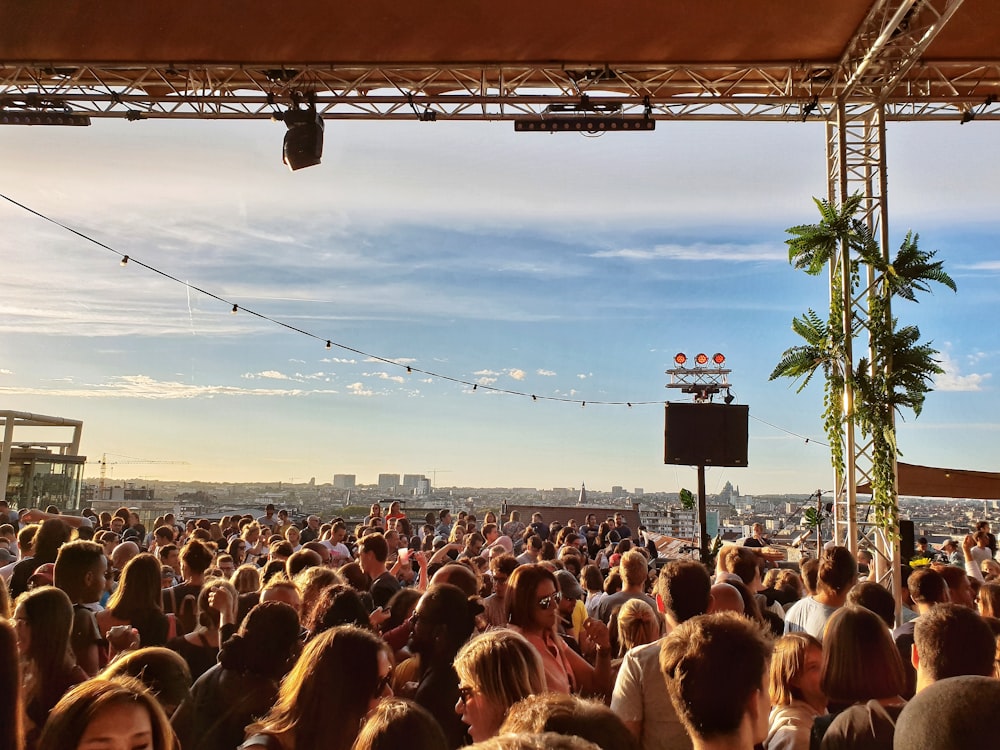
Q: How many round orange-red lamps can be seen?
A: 3